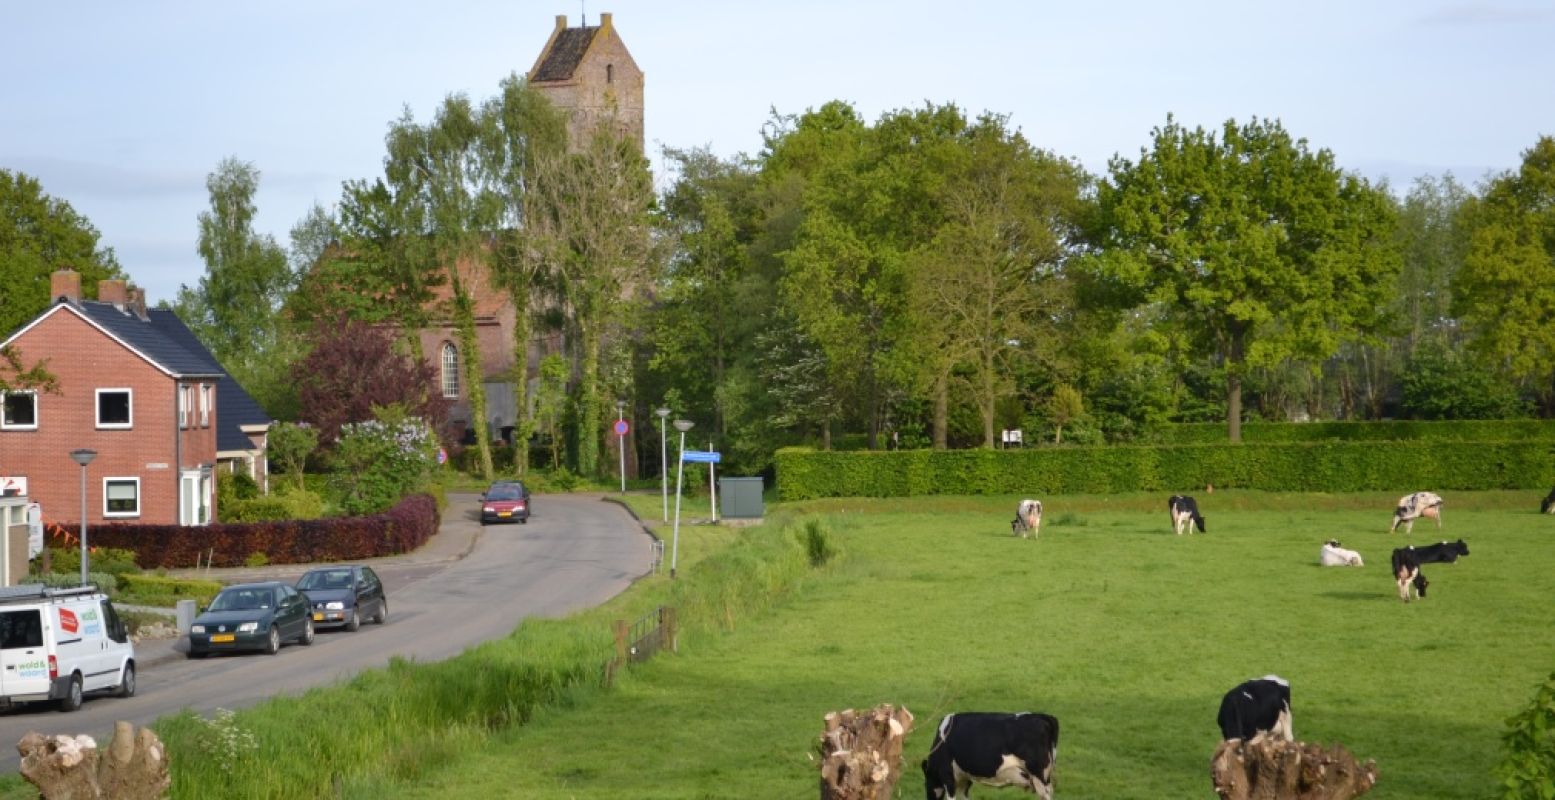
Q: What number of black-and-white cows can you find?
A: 9